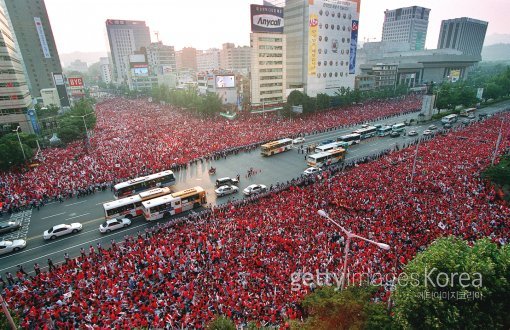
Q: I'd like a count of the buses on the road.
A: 12